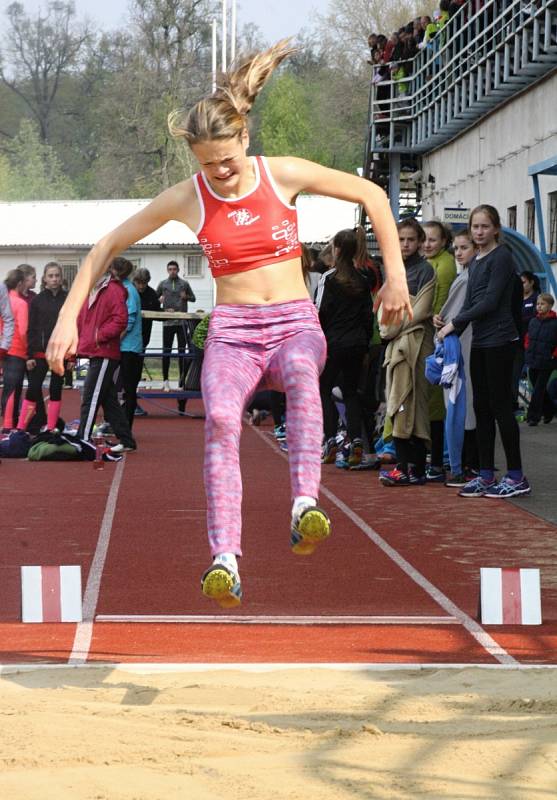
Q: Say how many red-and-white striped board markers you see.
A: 2